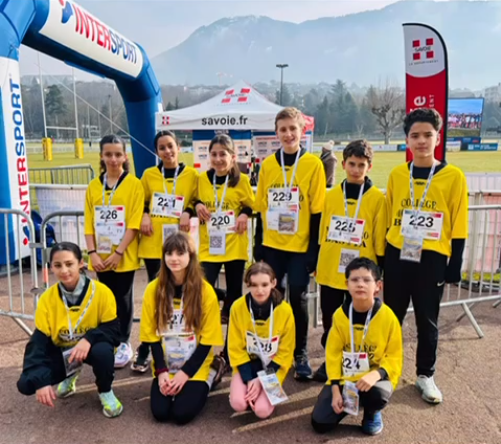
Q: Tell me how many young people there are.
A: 10